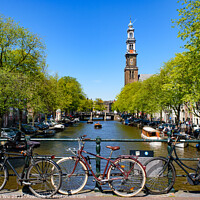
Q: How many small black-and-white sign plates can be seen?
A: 1